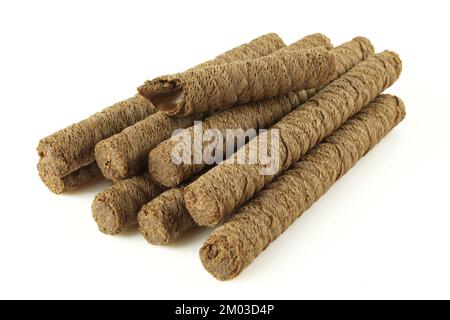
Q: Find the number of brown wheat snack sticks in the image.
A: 9